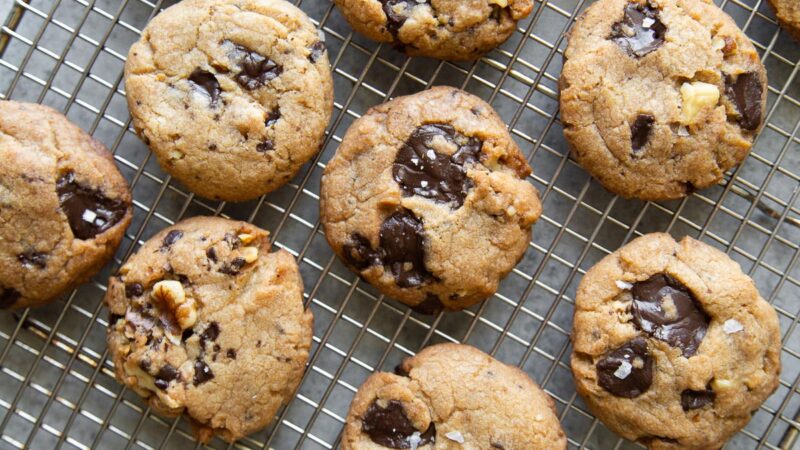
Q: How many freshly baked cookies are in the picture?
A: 9